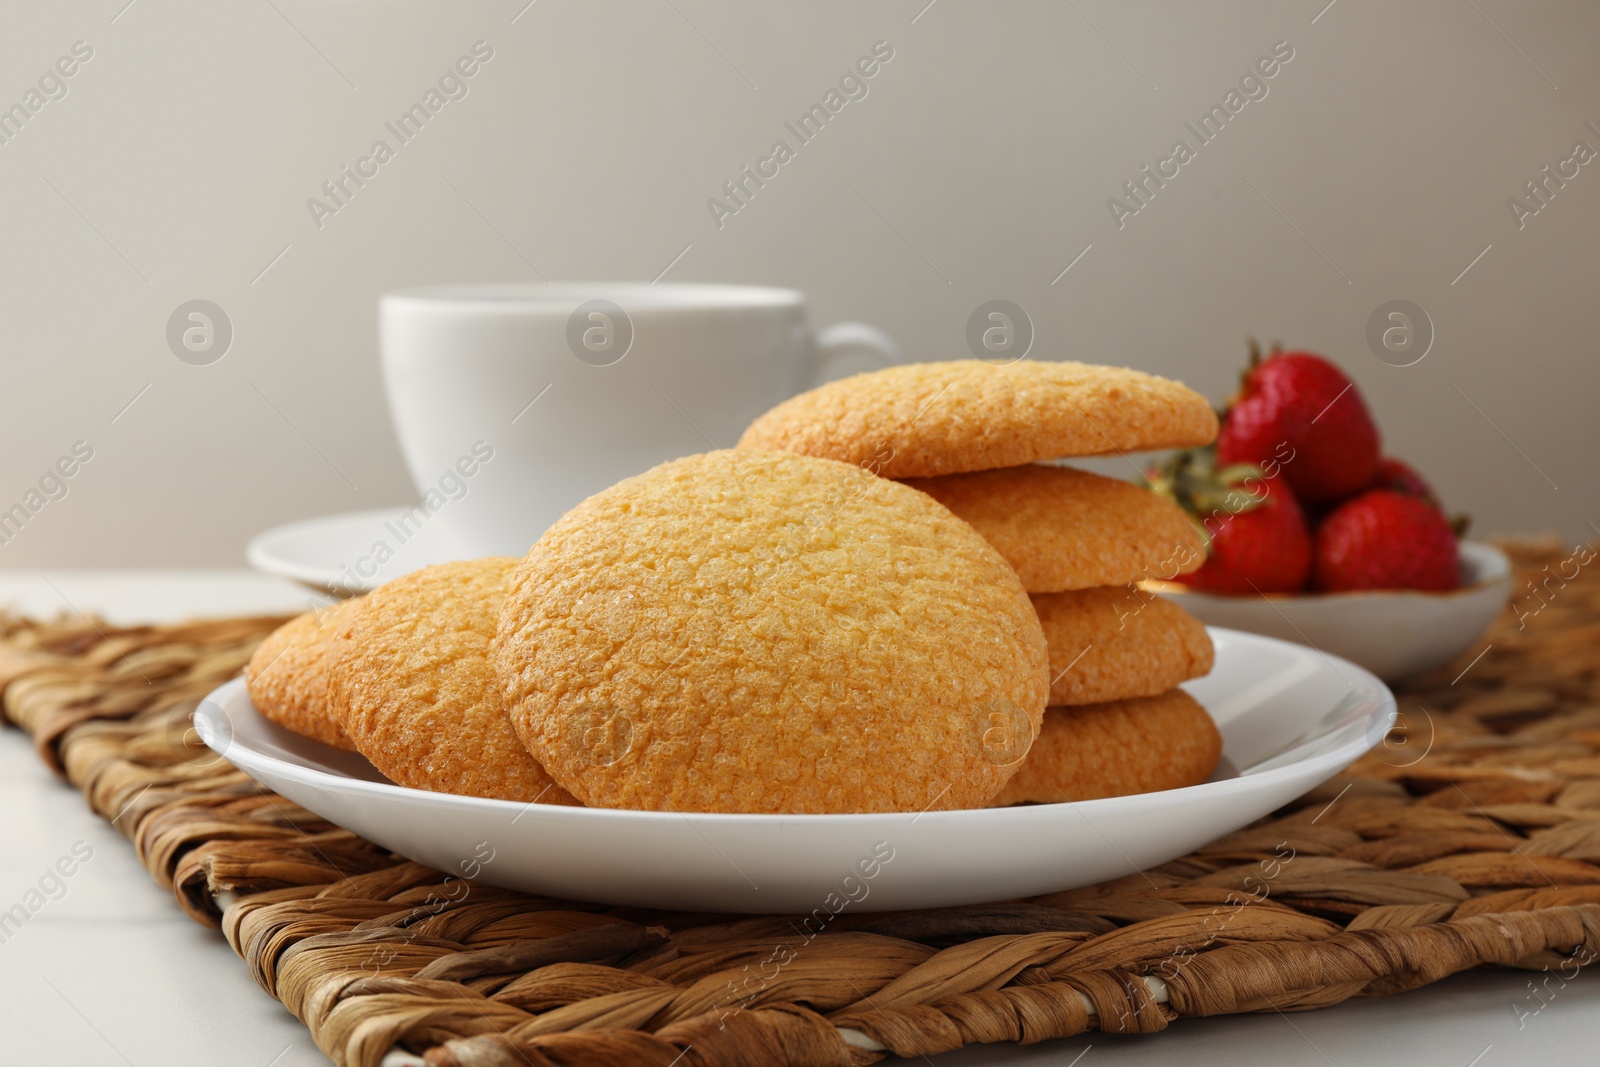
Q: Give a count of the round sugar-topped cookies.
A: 7